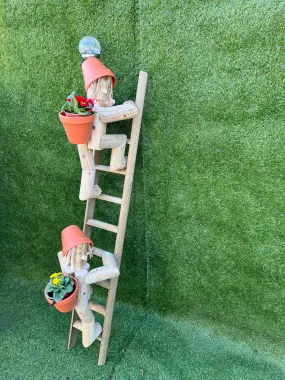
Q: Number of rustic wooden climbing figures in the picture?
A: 2